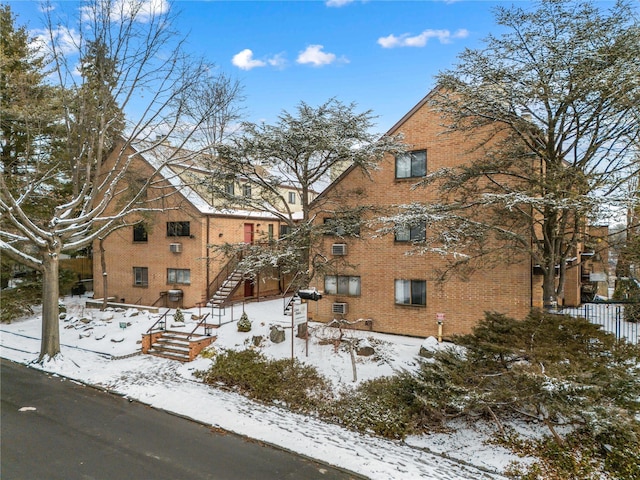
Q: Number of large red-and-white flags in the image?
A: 0